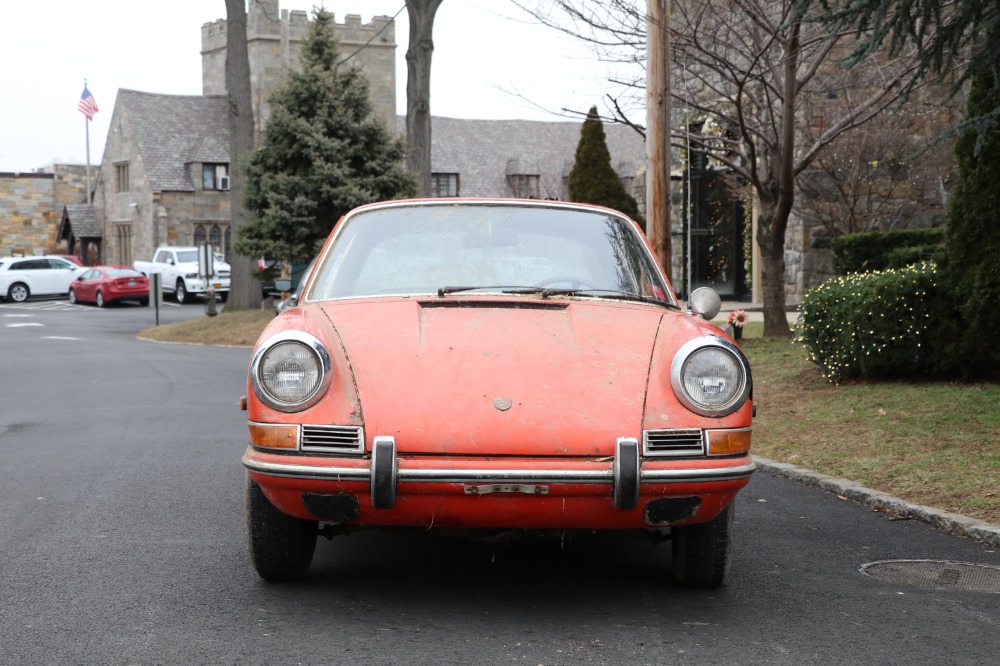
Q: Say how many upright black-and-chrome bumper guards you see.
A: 2